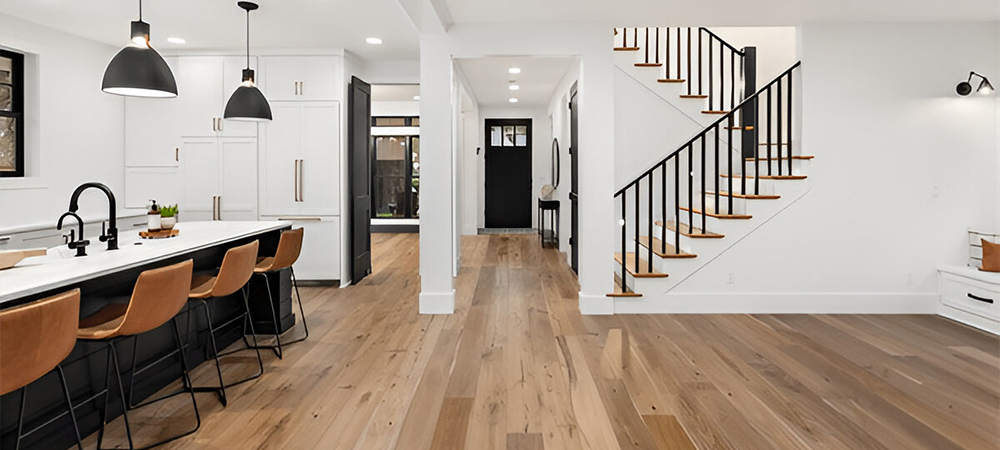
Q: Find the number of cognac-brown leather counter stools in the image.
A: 4